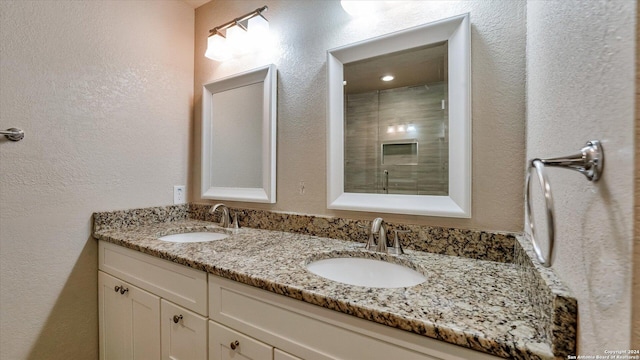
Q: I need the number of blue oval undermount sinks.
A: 0